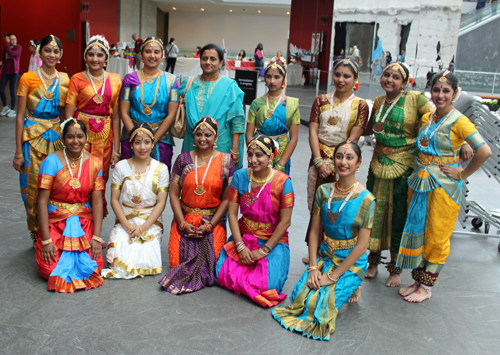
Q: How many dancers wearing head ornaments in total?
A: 12